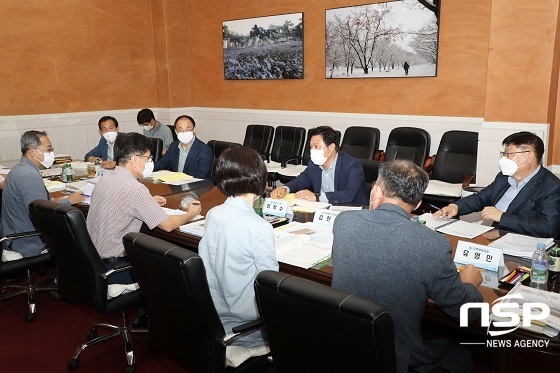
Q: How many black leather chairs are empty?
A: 6